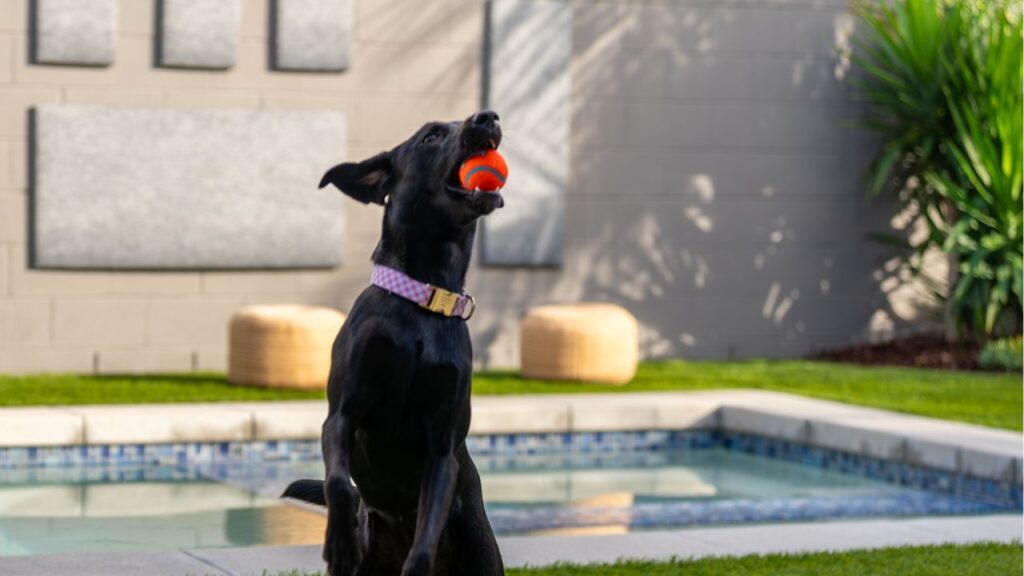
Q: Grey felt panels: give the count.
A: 5